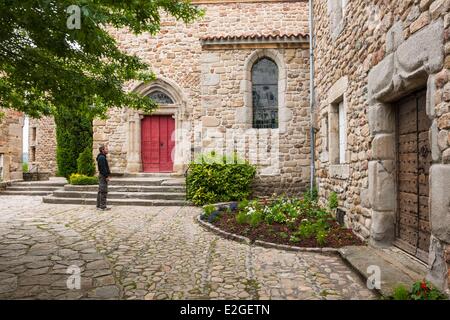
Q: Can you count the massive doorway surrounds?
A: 2